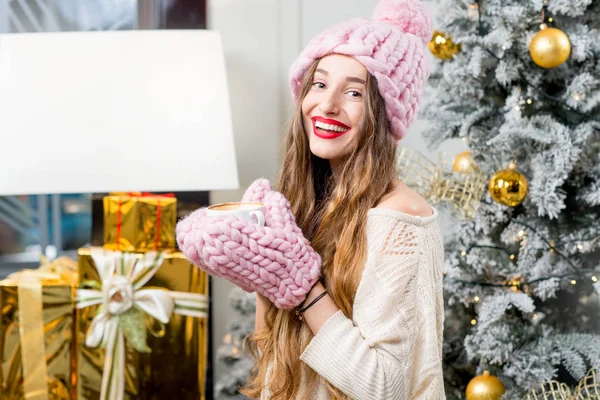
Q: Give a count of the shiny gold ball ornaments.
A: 5